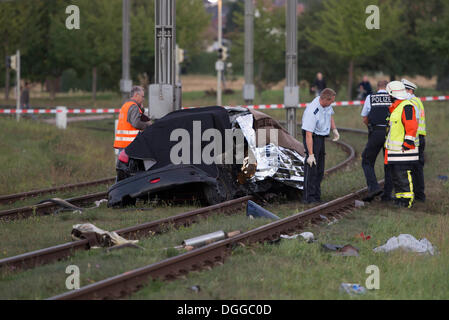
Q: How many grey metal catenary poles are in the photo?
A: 4